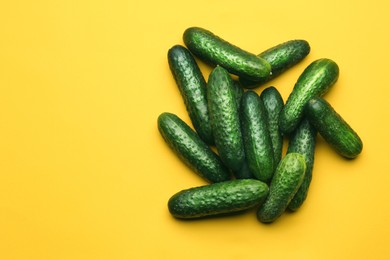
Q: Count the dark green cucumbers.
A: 13